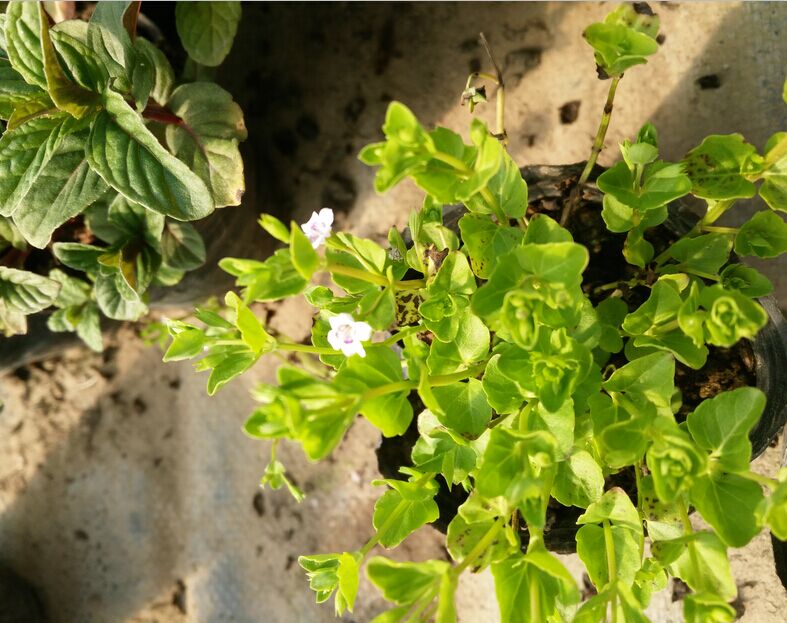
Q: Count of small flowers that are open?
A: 2